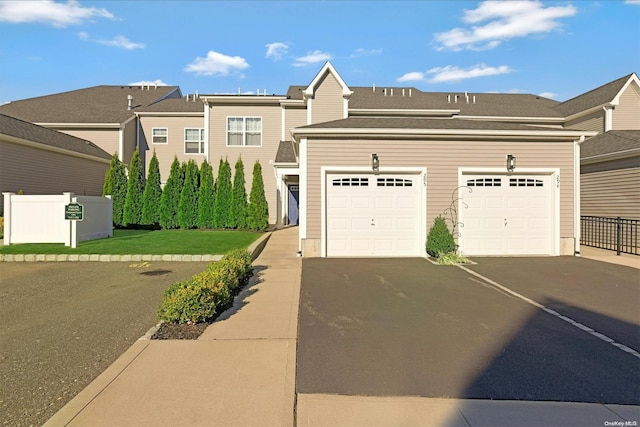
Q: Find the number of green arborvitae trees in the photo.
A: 9